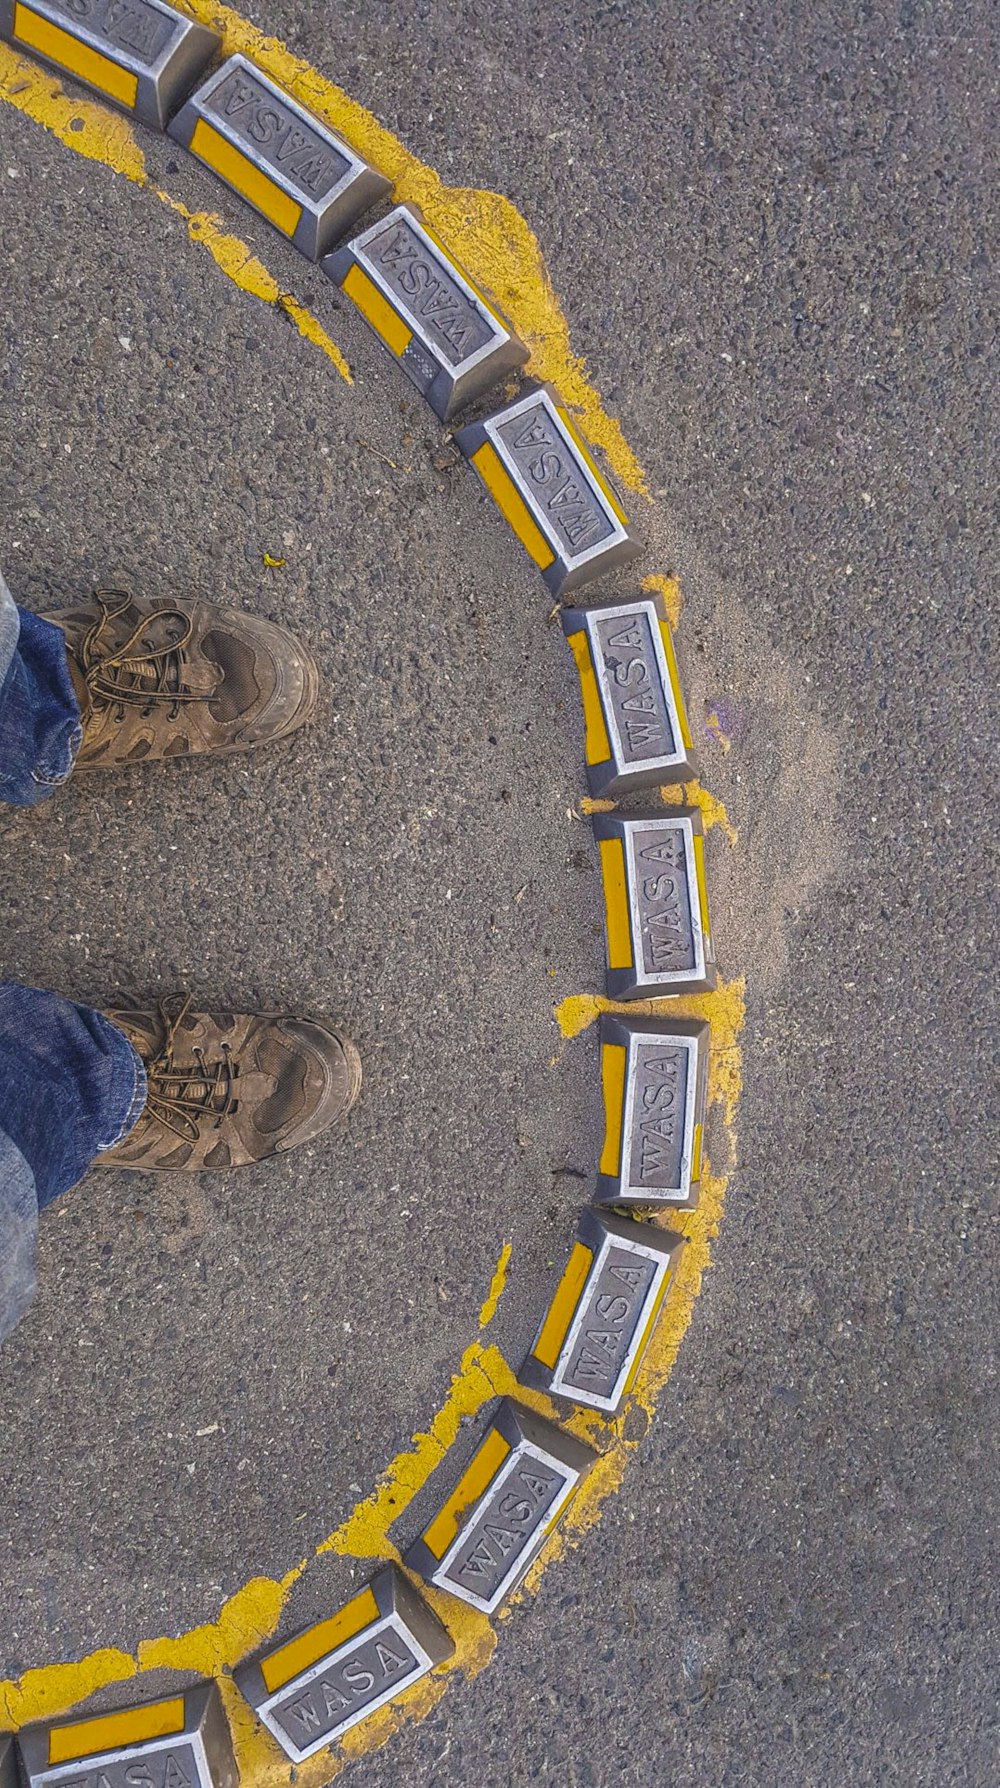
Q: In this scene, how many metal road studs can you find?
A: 11